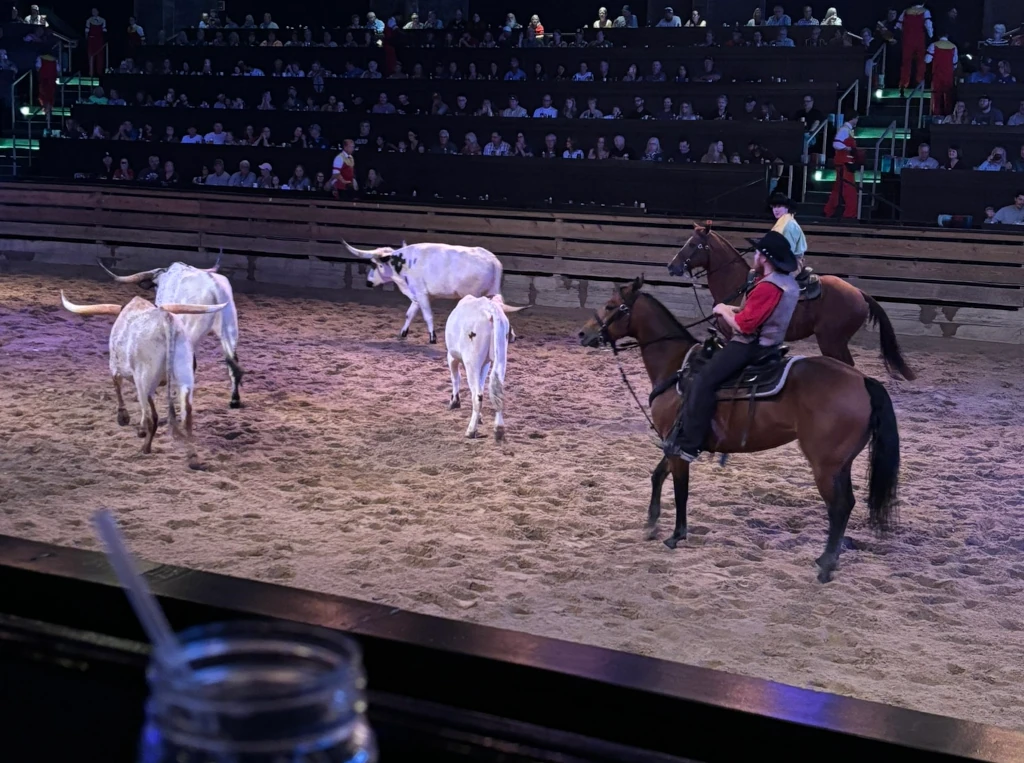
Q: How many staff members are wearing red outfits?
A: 8